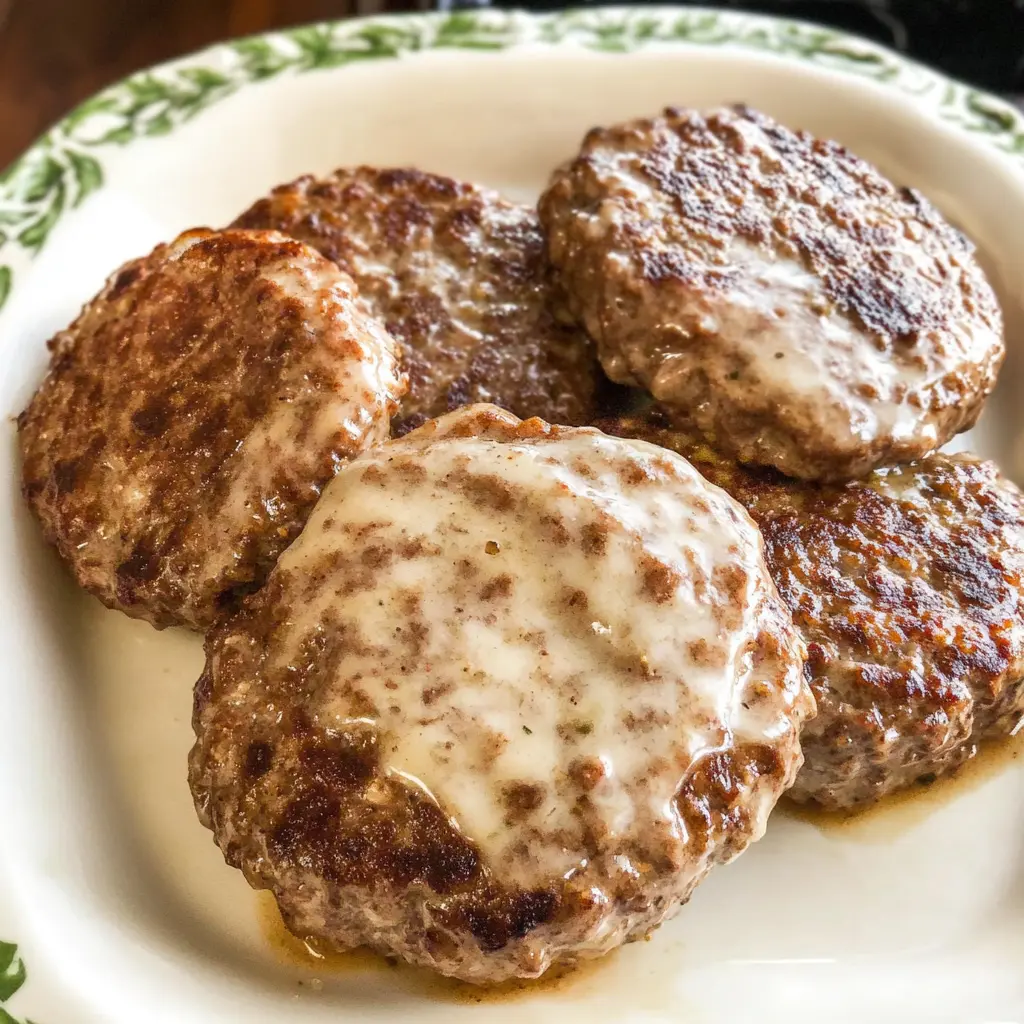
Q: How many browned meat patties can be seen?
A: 5